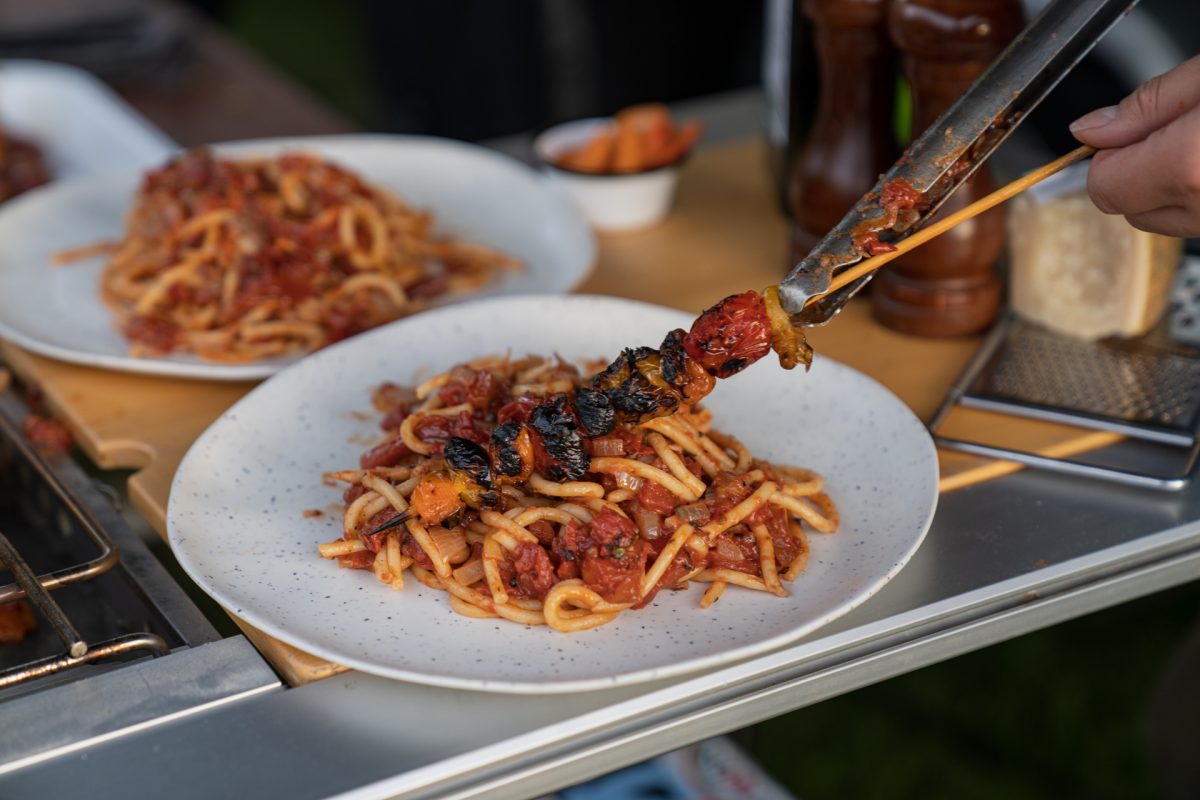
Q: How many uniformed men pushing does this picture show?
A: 0